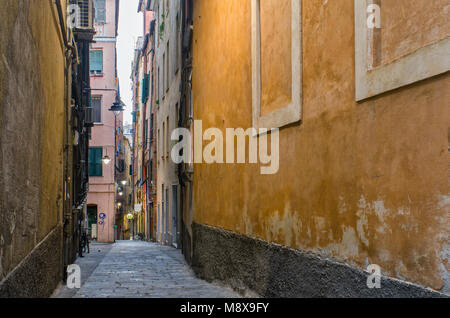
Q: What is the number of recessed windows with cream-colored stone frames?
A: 2